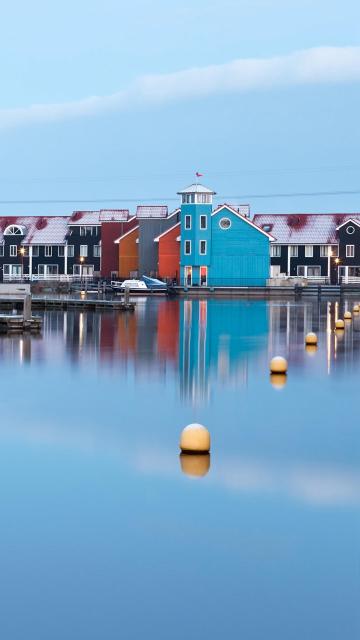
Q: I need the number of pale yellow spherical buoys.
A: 6